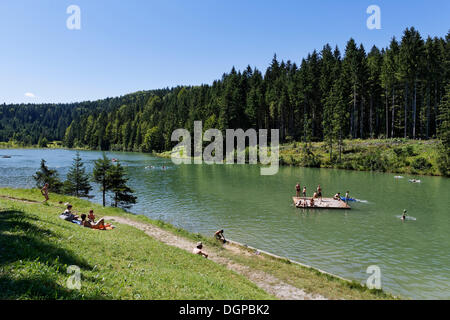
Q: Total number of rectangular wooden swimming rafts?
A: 1